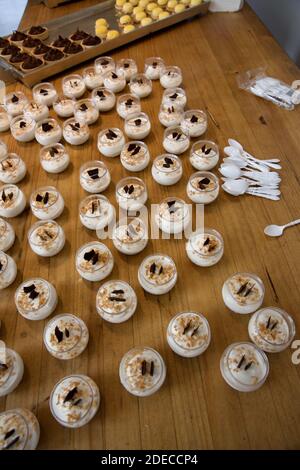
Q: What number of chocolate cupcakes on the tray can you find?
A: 13